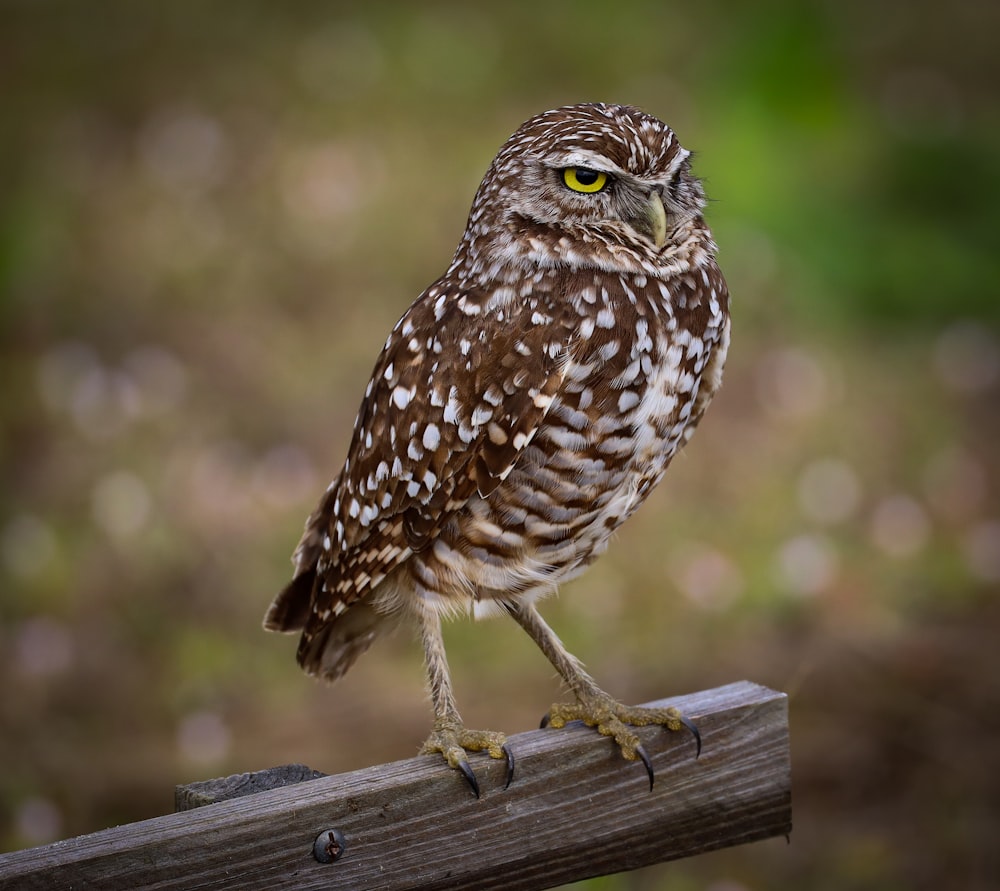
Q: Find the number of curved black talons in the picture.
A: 5